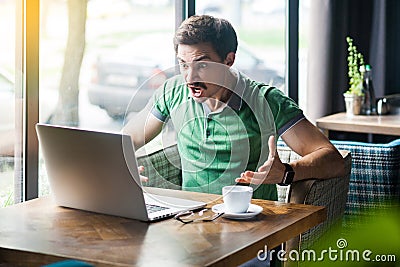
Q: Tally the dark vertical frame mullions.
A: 3